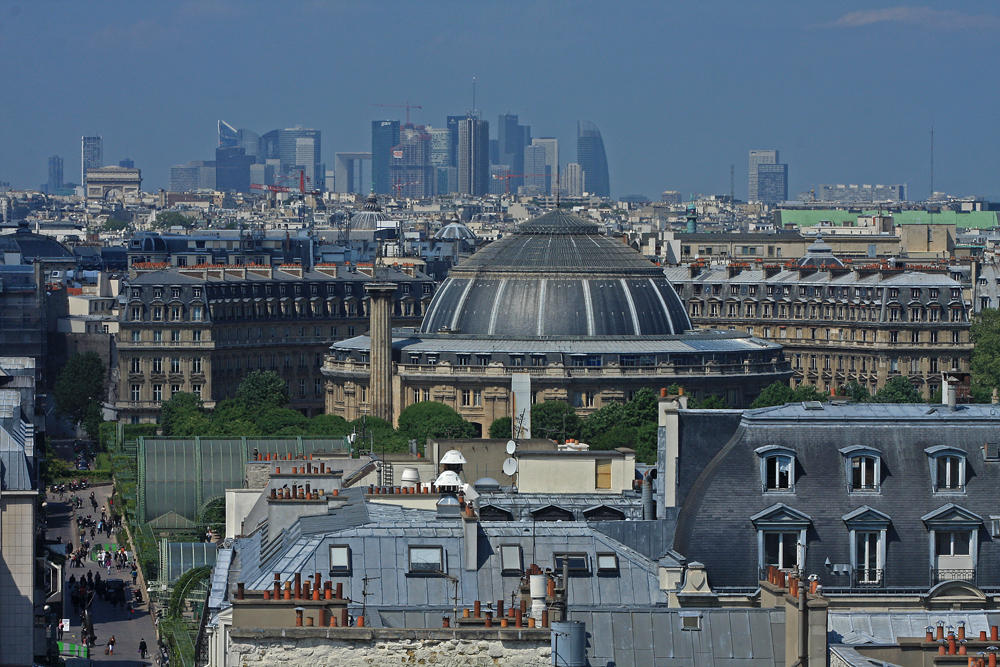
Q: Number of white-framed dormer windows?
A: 6